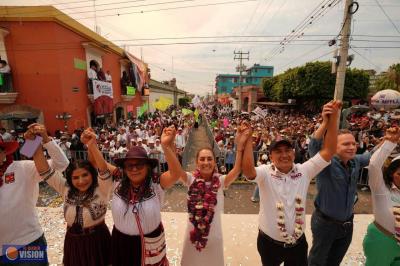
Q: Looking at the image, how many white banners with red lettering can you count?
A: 1